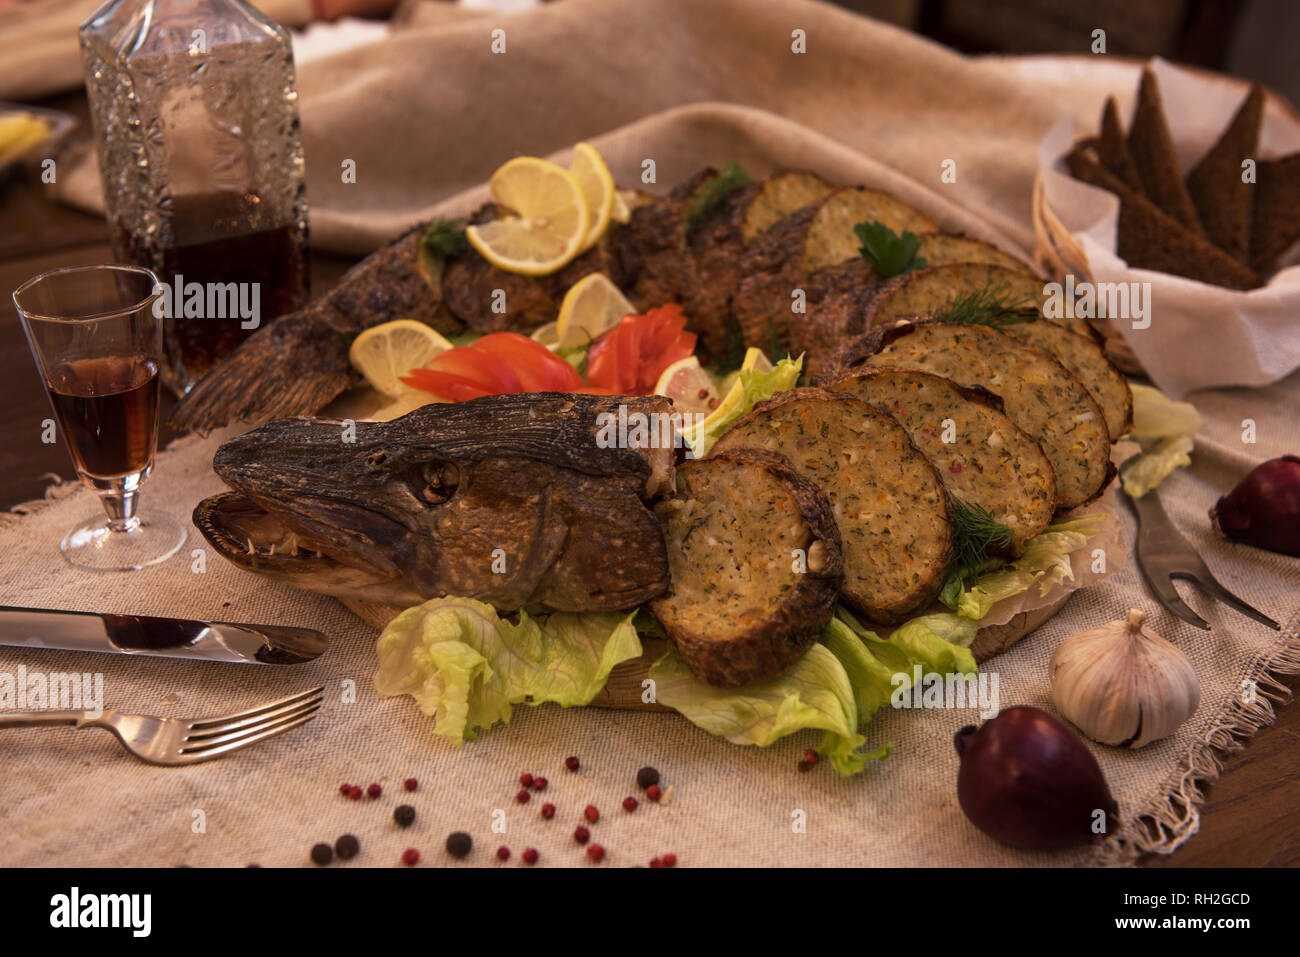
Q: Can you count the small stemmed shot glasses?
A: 1